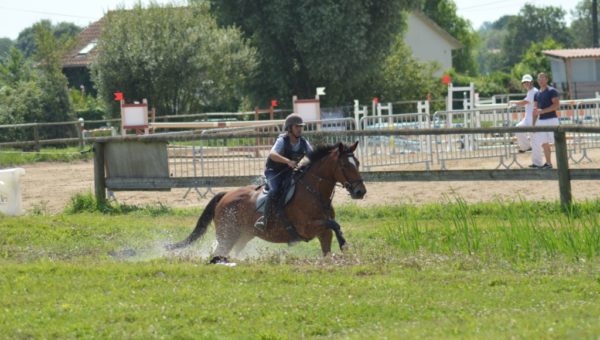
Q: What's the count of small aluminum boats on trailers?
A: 0